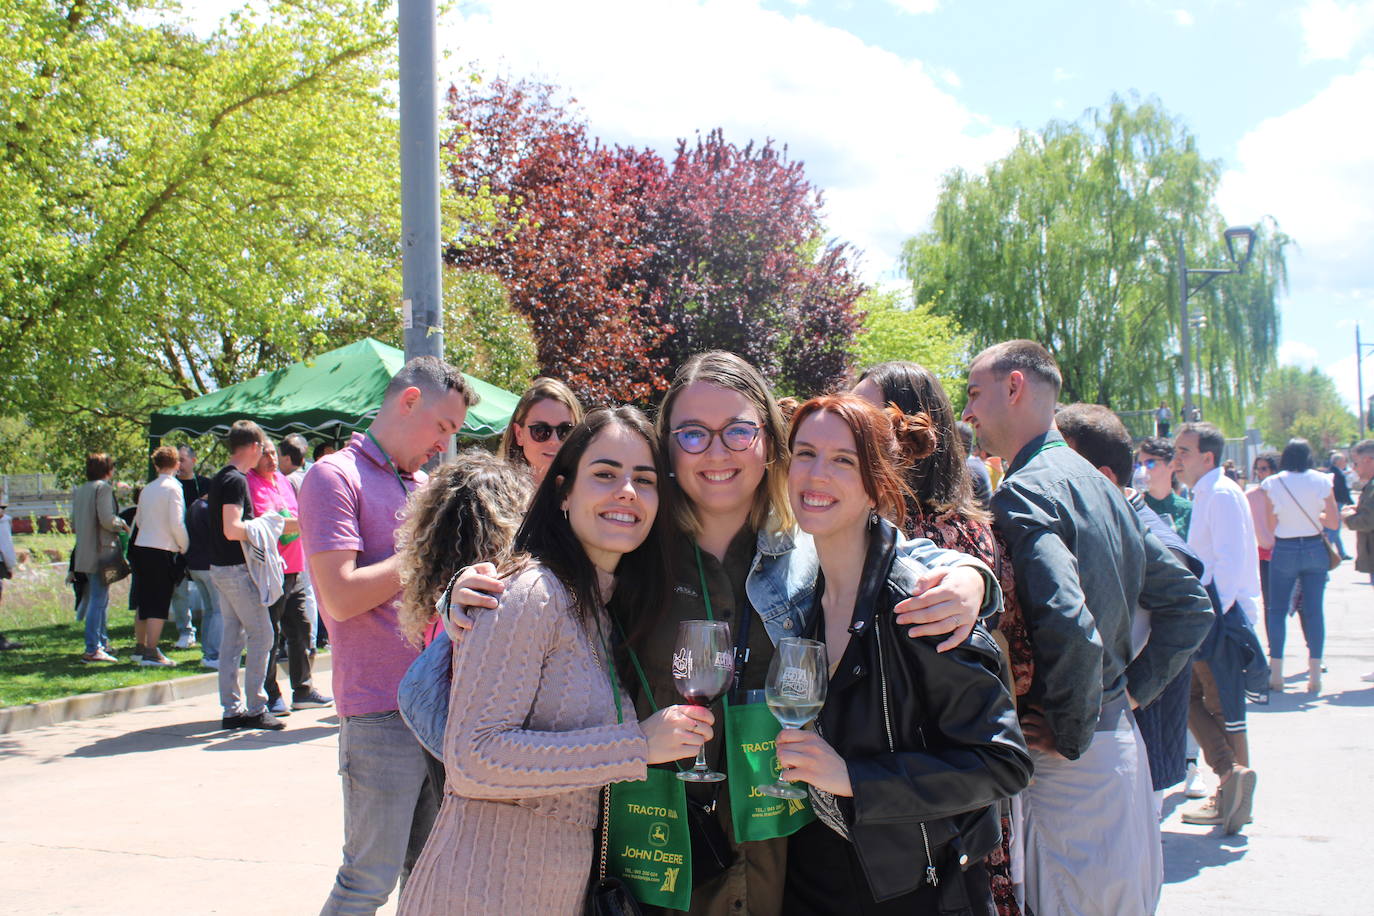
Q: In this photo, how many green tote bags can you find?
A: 2